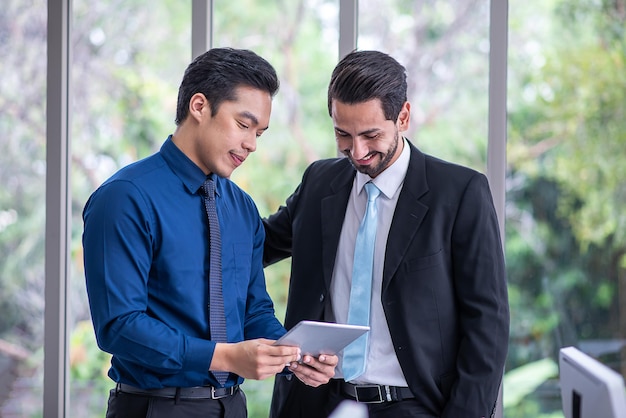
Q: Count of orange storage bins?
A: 0